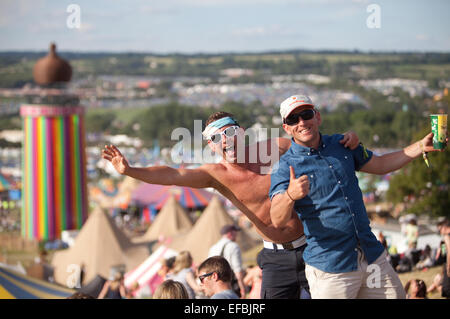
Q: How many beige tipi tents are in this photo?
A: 3